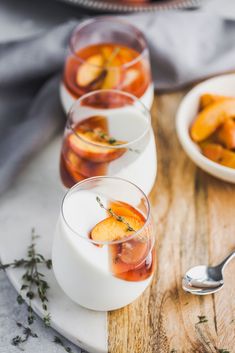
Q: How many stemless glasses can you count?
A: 3